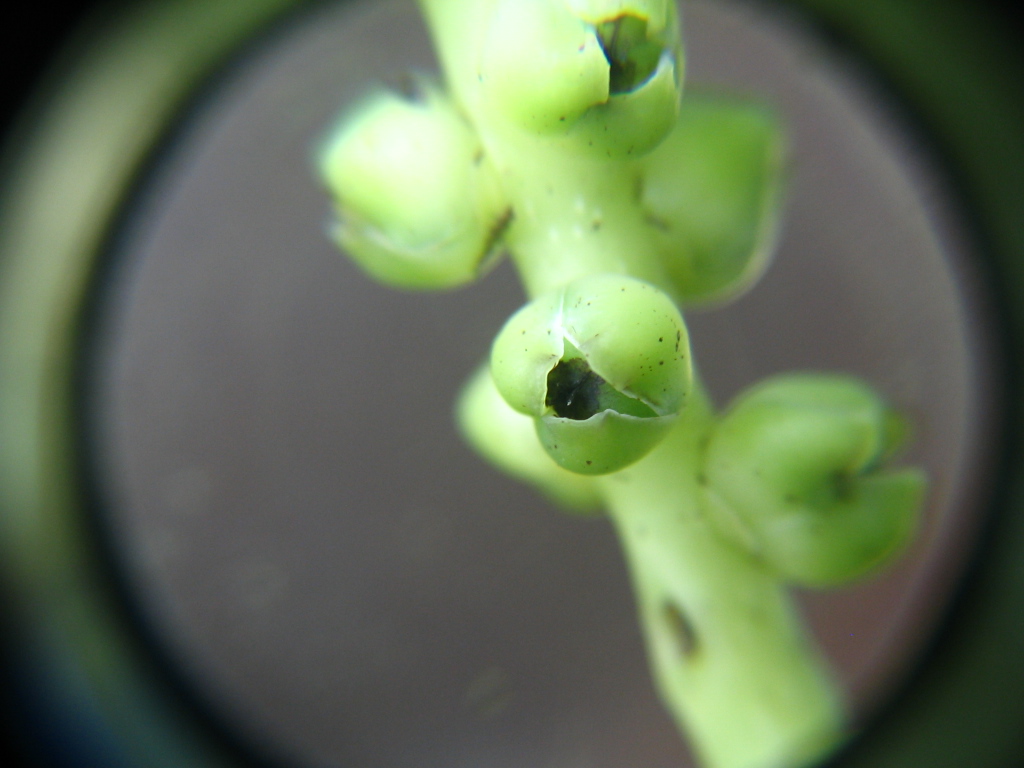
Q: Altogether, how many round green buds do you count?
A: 6